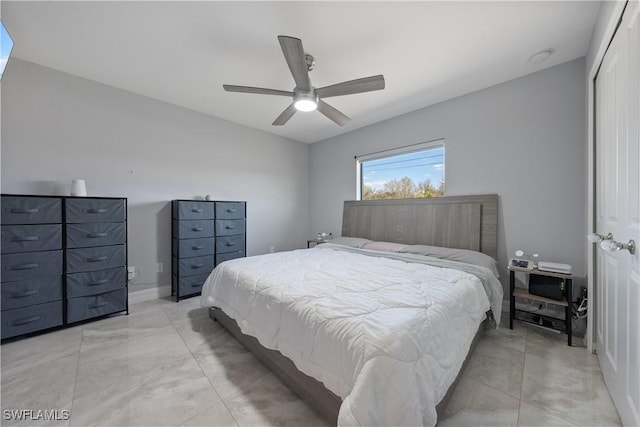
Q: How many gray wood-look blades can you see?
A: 5